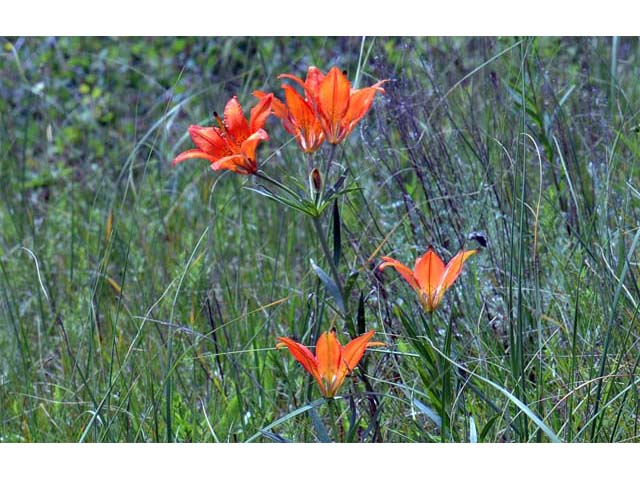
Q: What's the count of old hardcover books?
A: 0